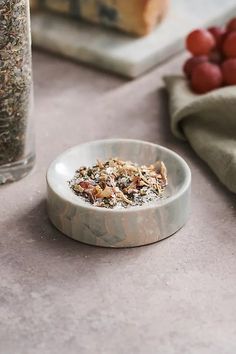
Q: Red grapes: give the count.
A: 7